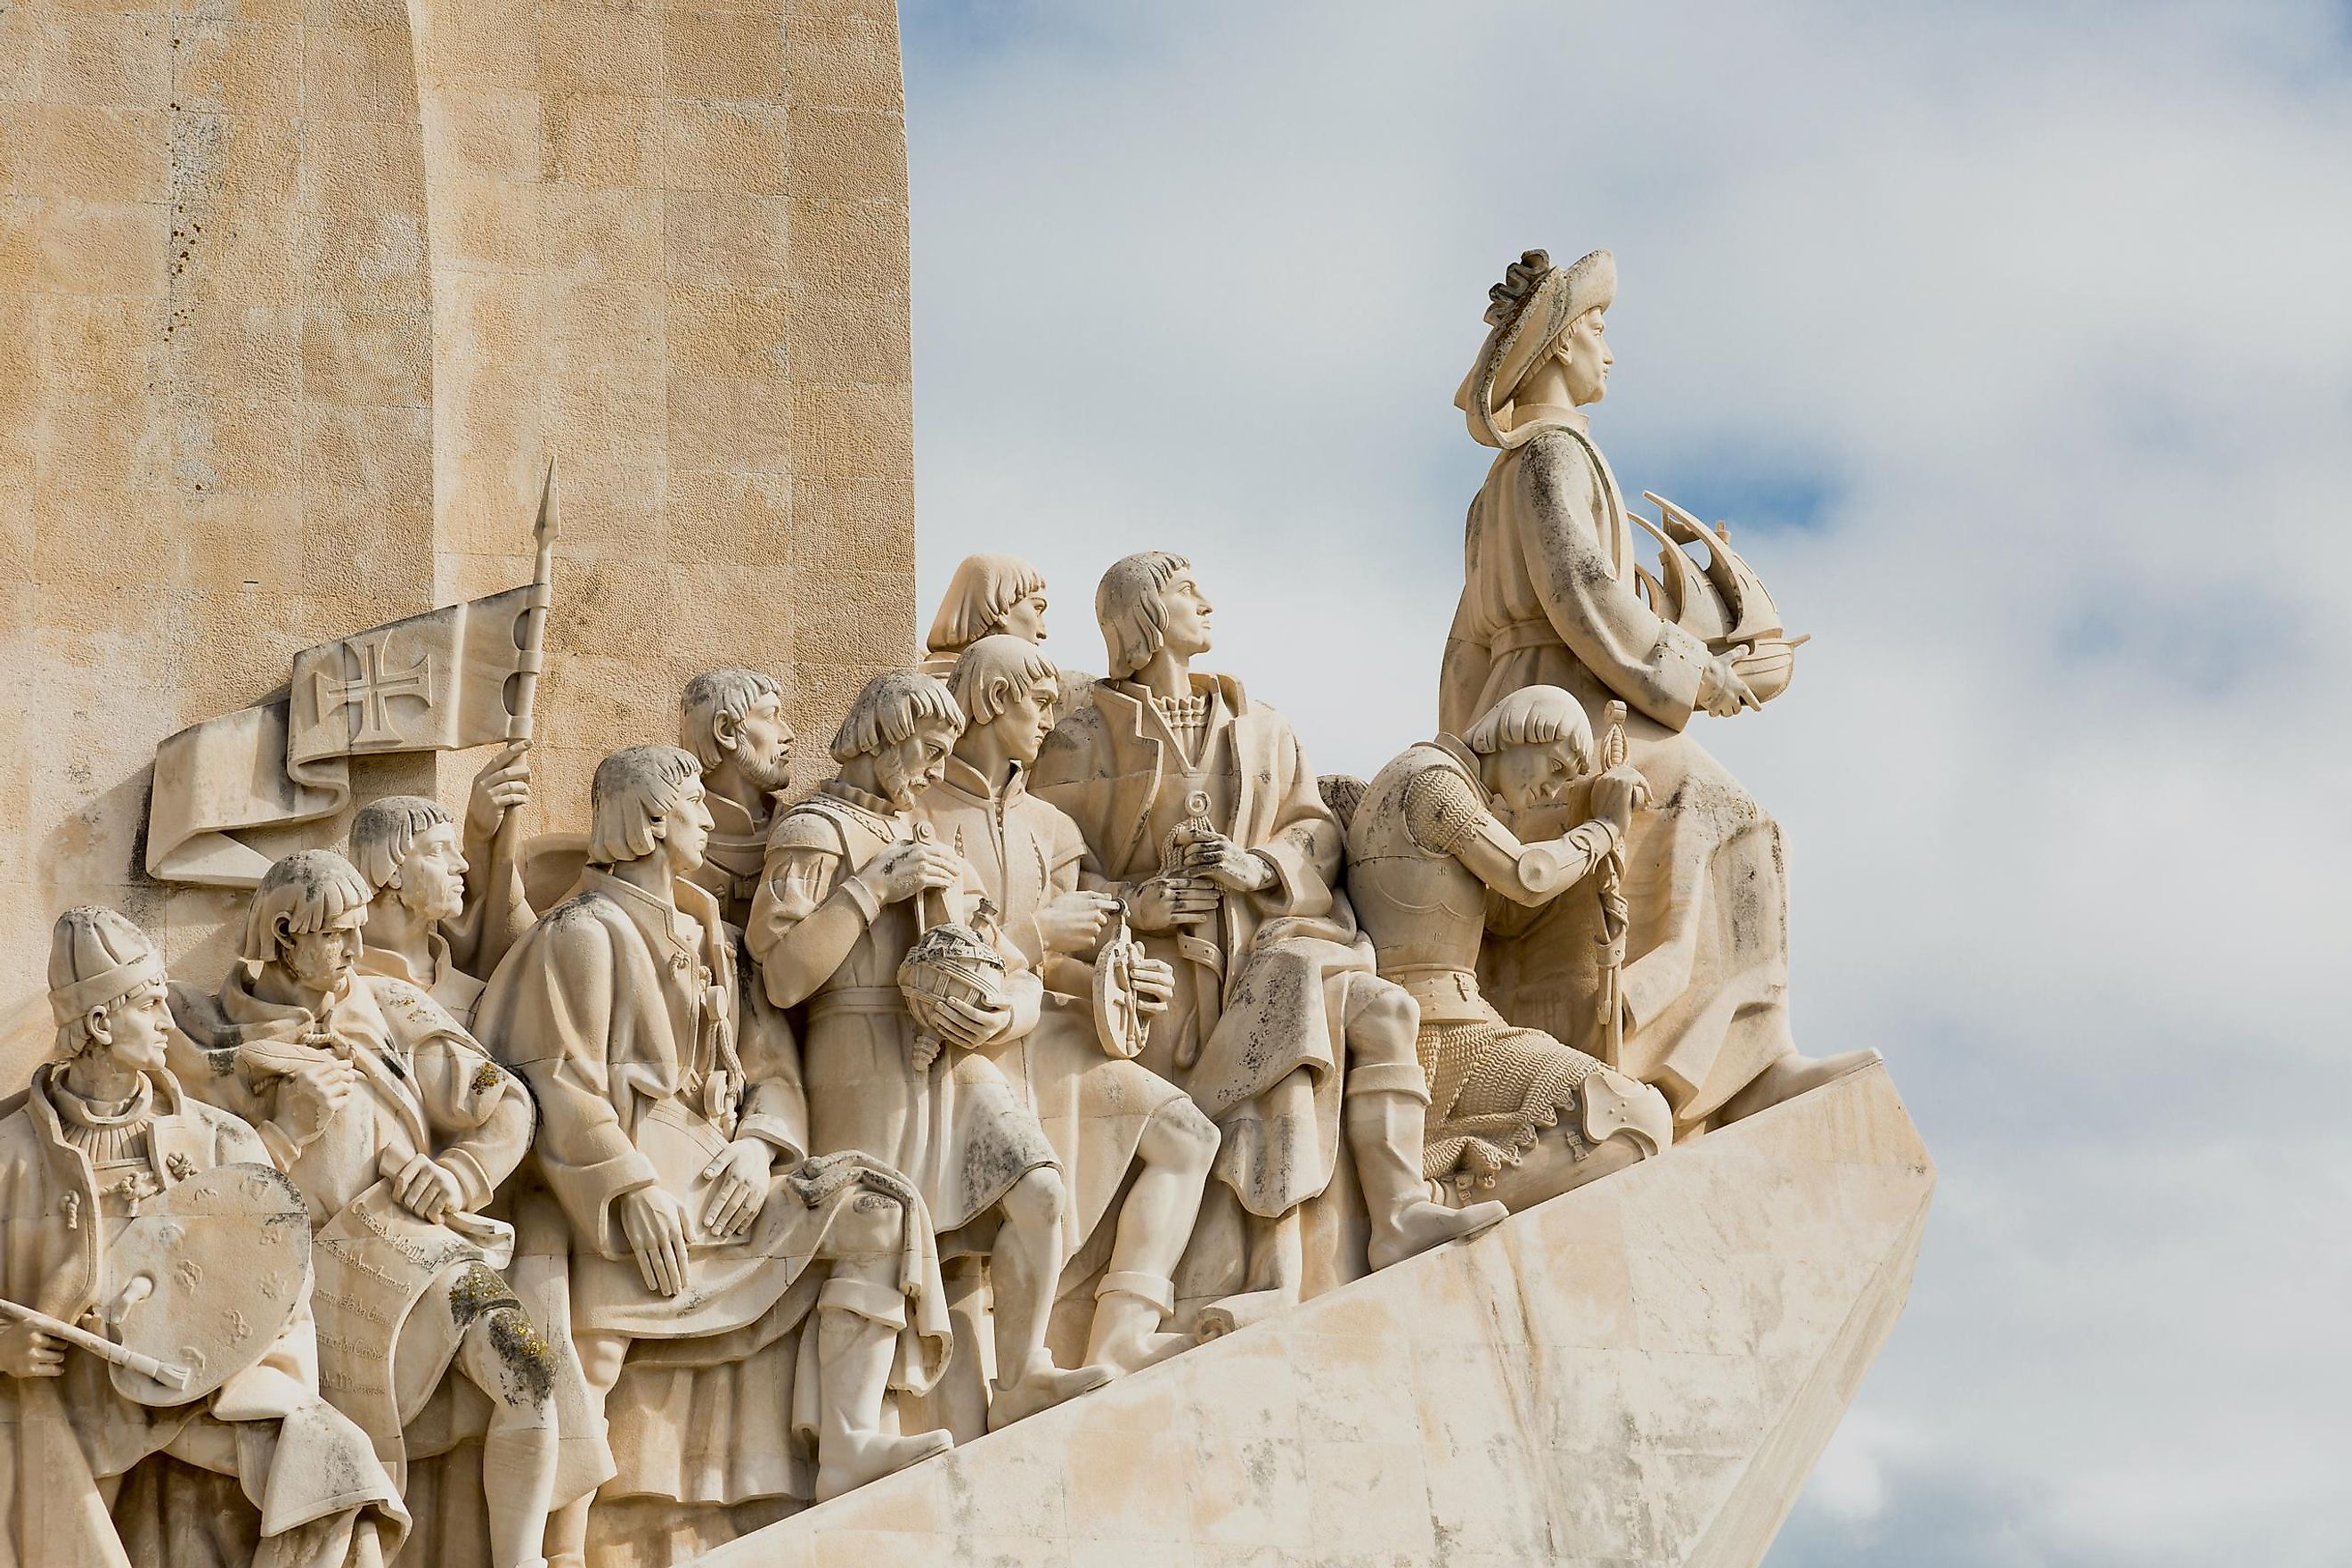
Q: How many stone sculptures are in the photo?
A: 11